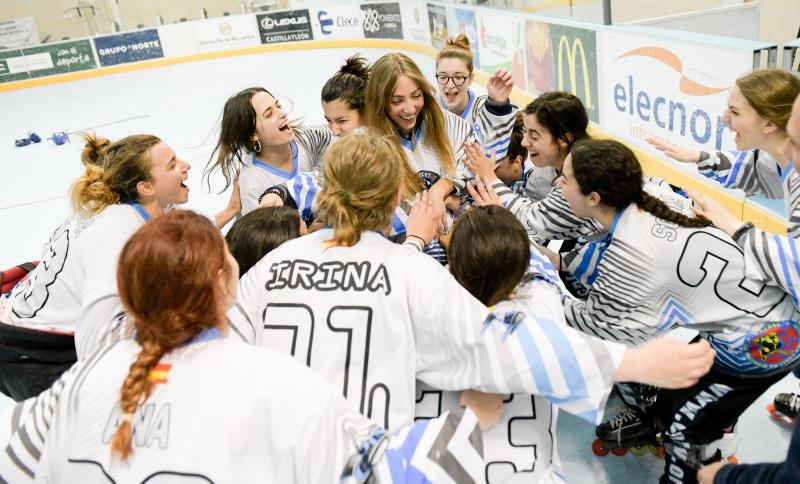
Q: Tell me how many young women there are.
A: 14